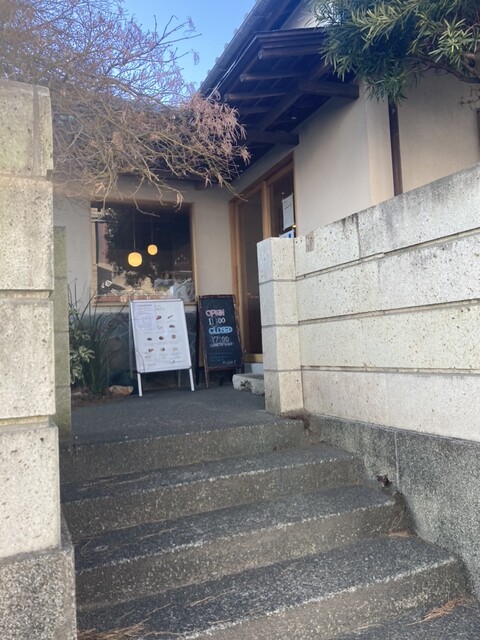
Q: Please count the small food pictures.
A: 10